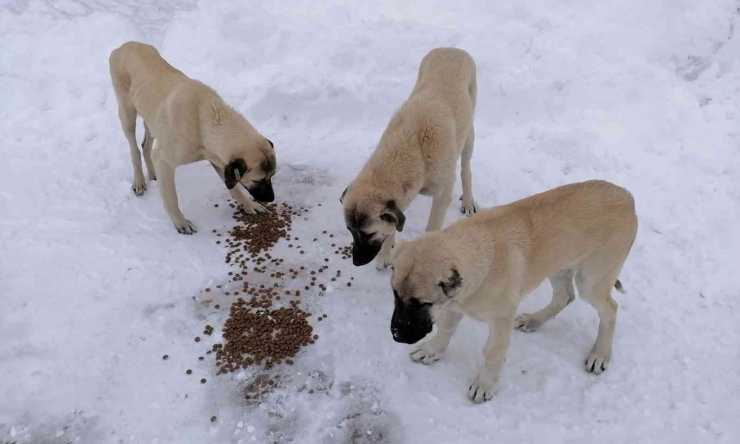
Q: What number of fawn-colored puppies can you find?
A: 3